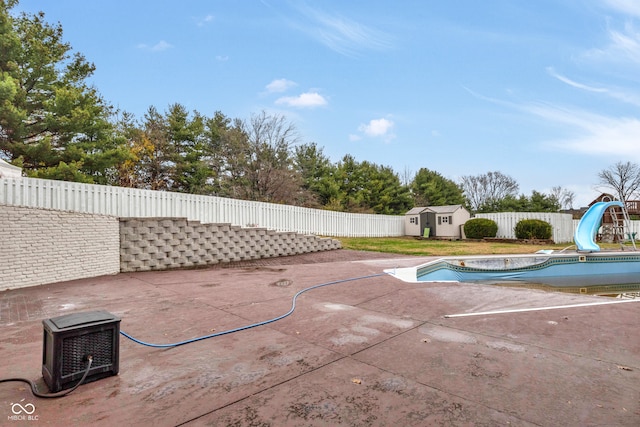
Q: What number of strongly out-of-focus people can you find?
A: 0